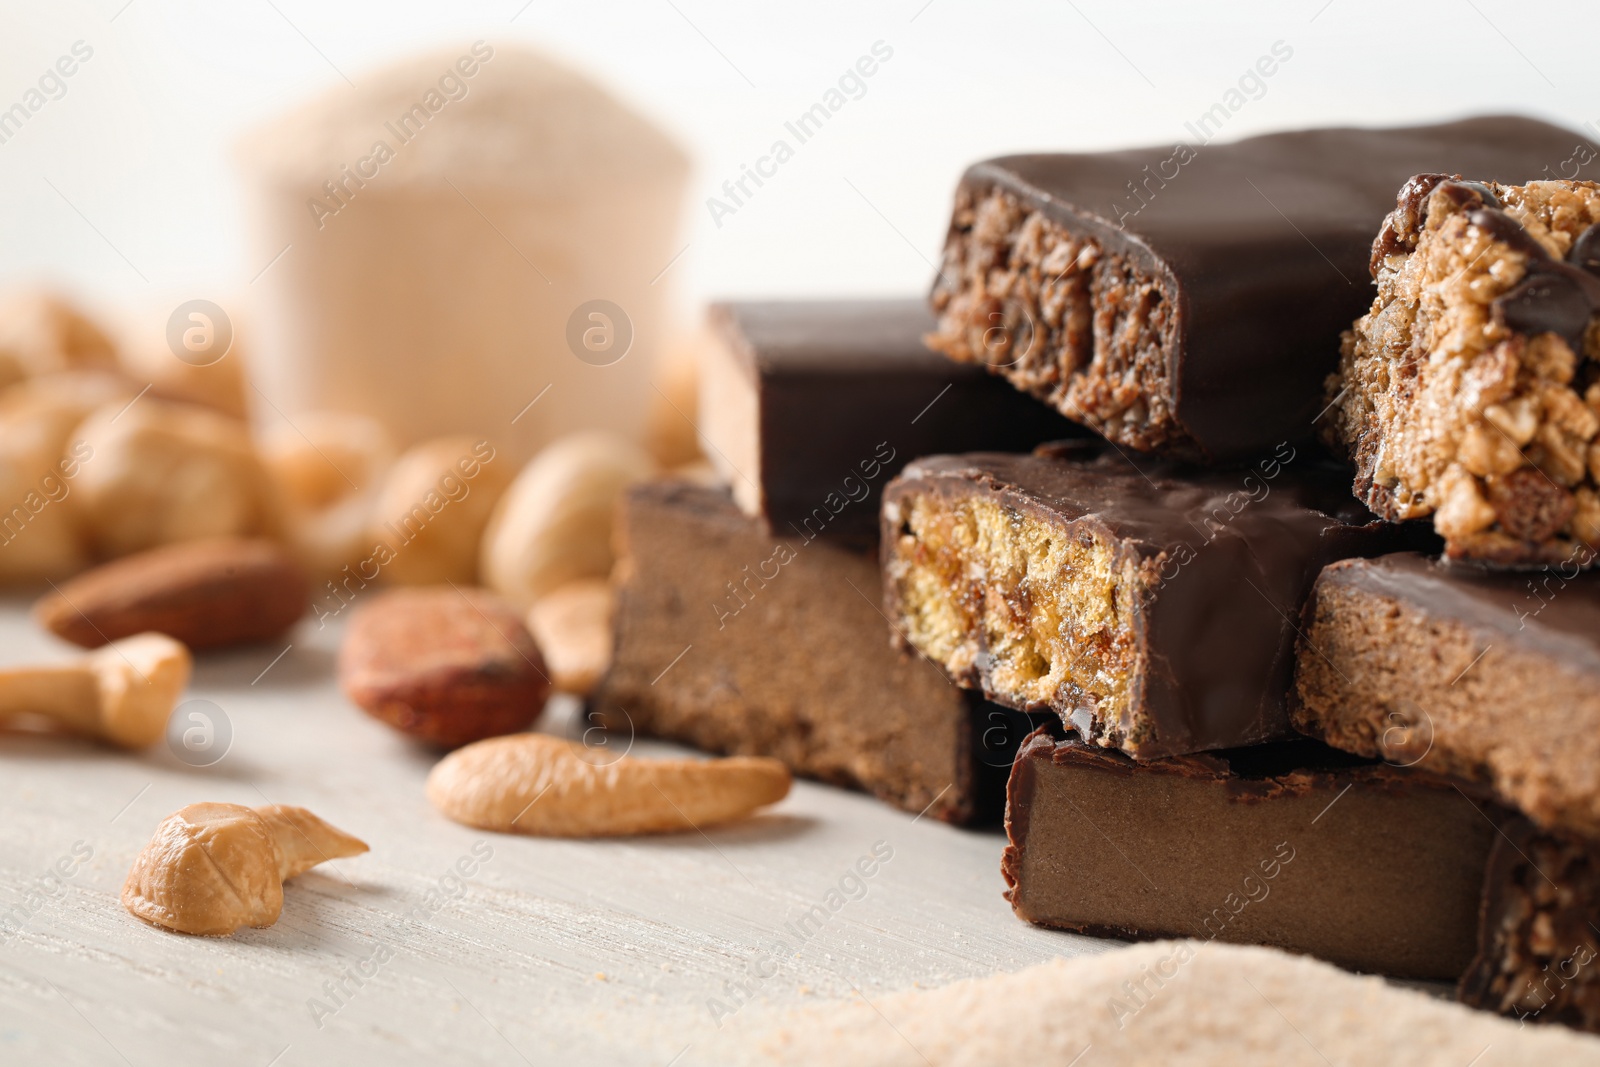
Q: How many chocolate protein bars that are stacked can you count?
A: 8